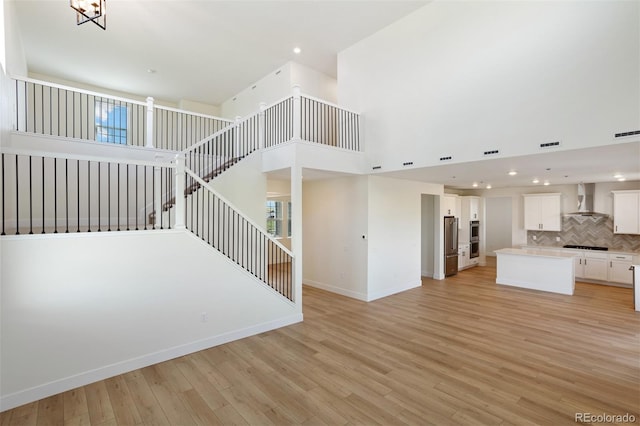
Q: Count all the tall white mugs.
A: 0